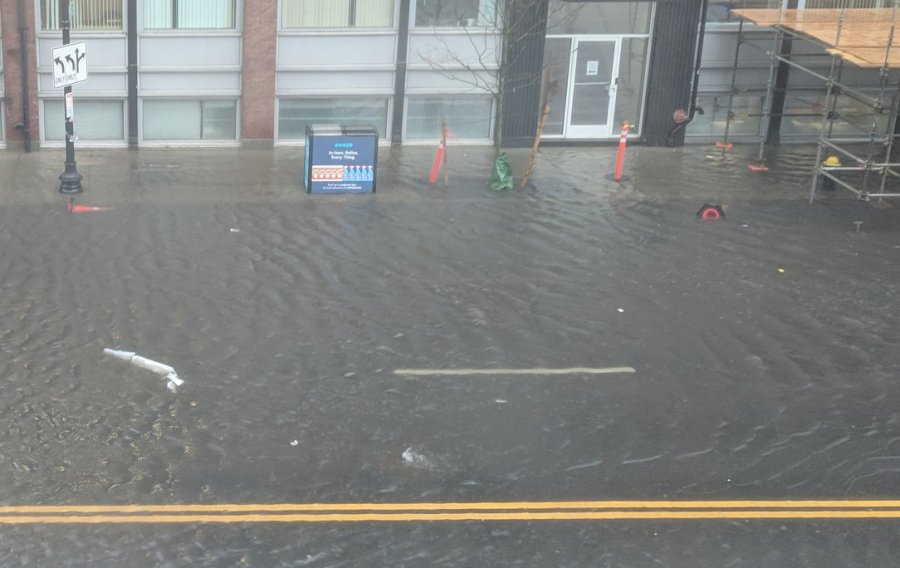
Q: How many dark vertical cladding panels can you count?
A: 2